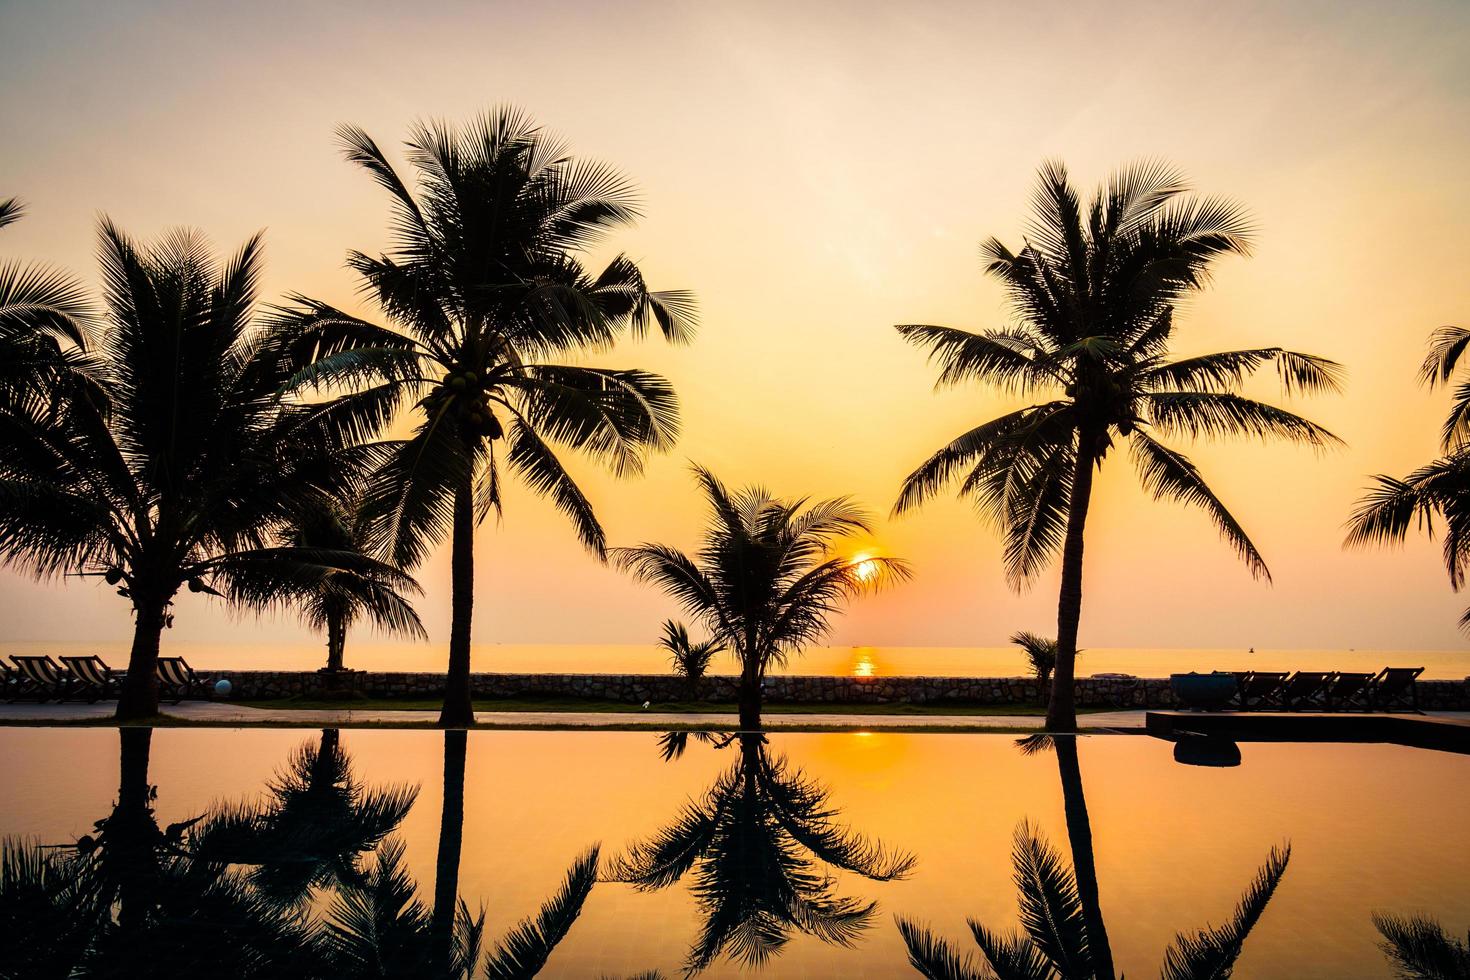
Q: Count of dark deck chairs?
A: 5